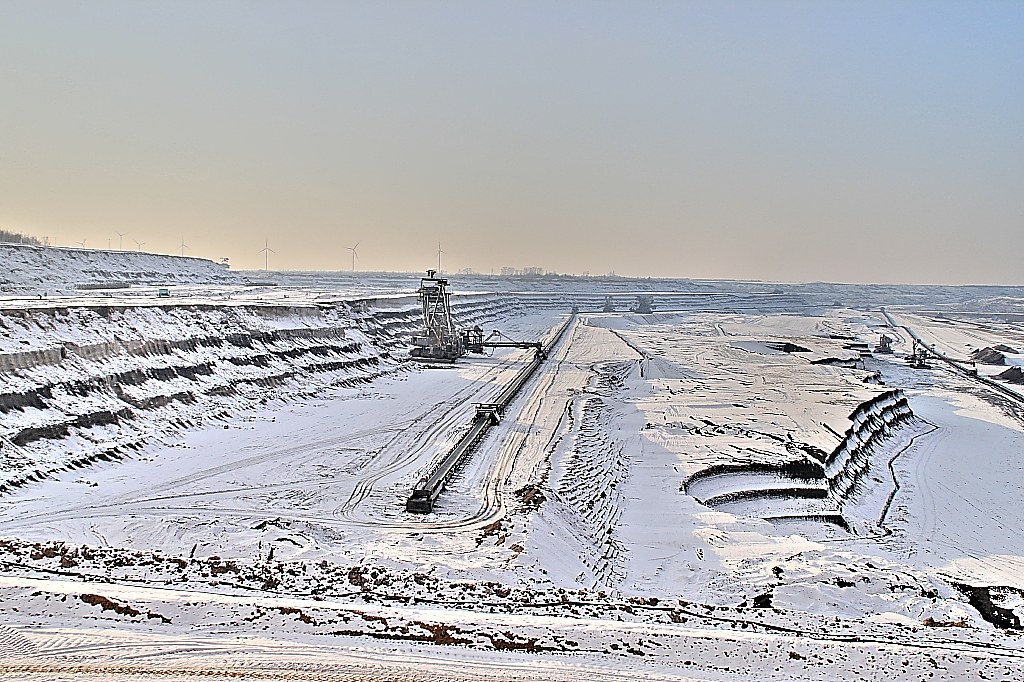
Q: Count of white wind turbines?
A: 7